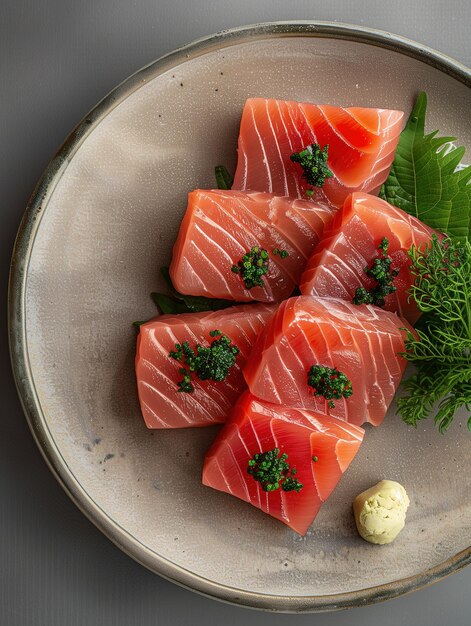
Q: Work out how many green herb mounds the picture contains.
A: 6